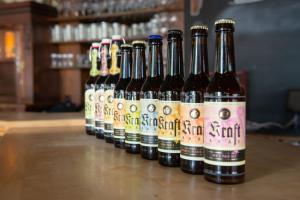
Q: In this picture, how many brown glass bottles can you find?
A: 9